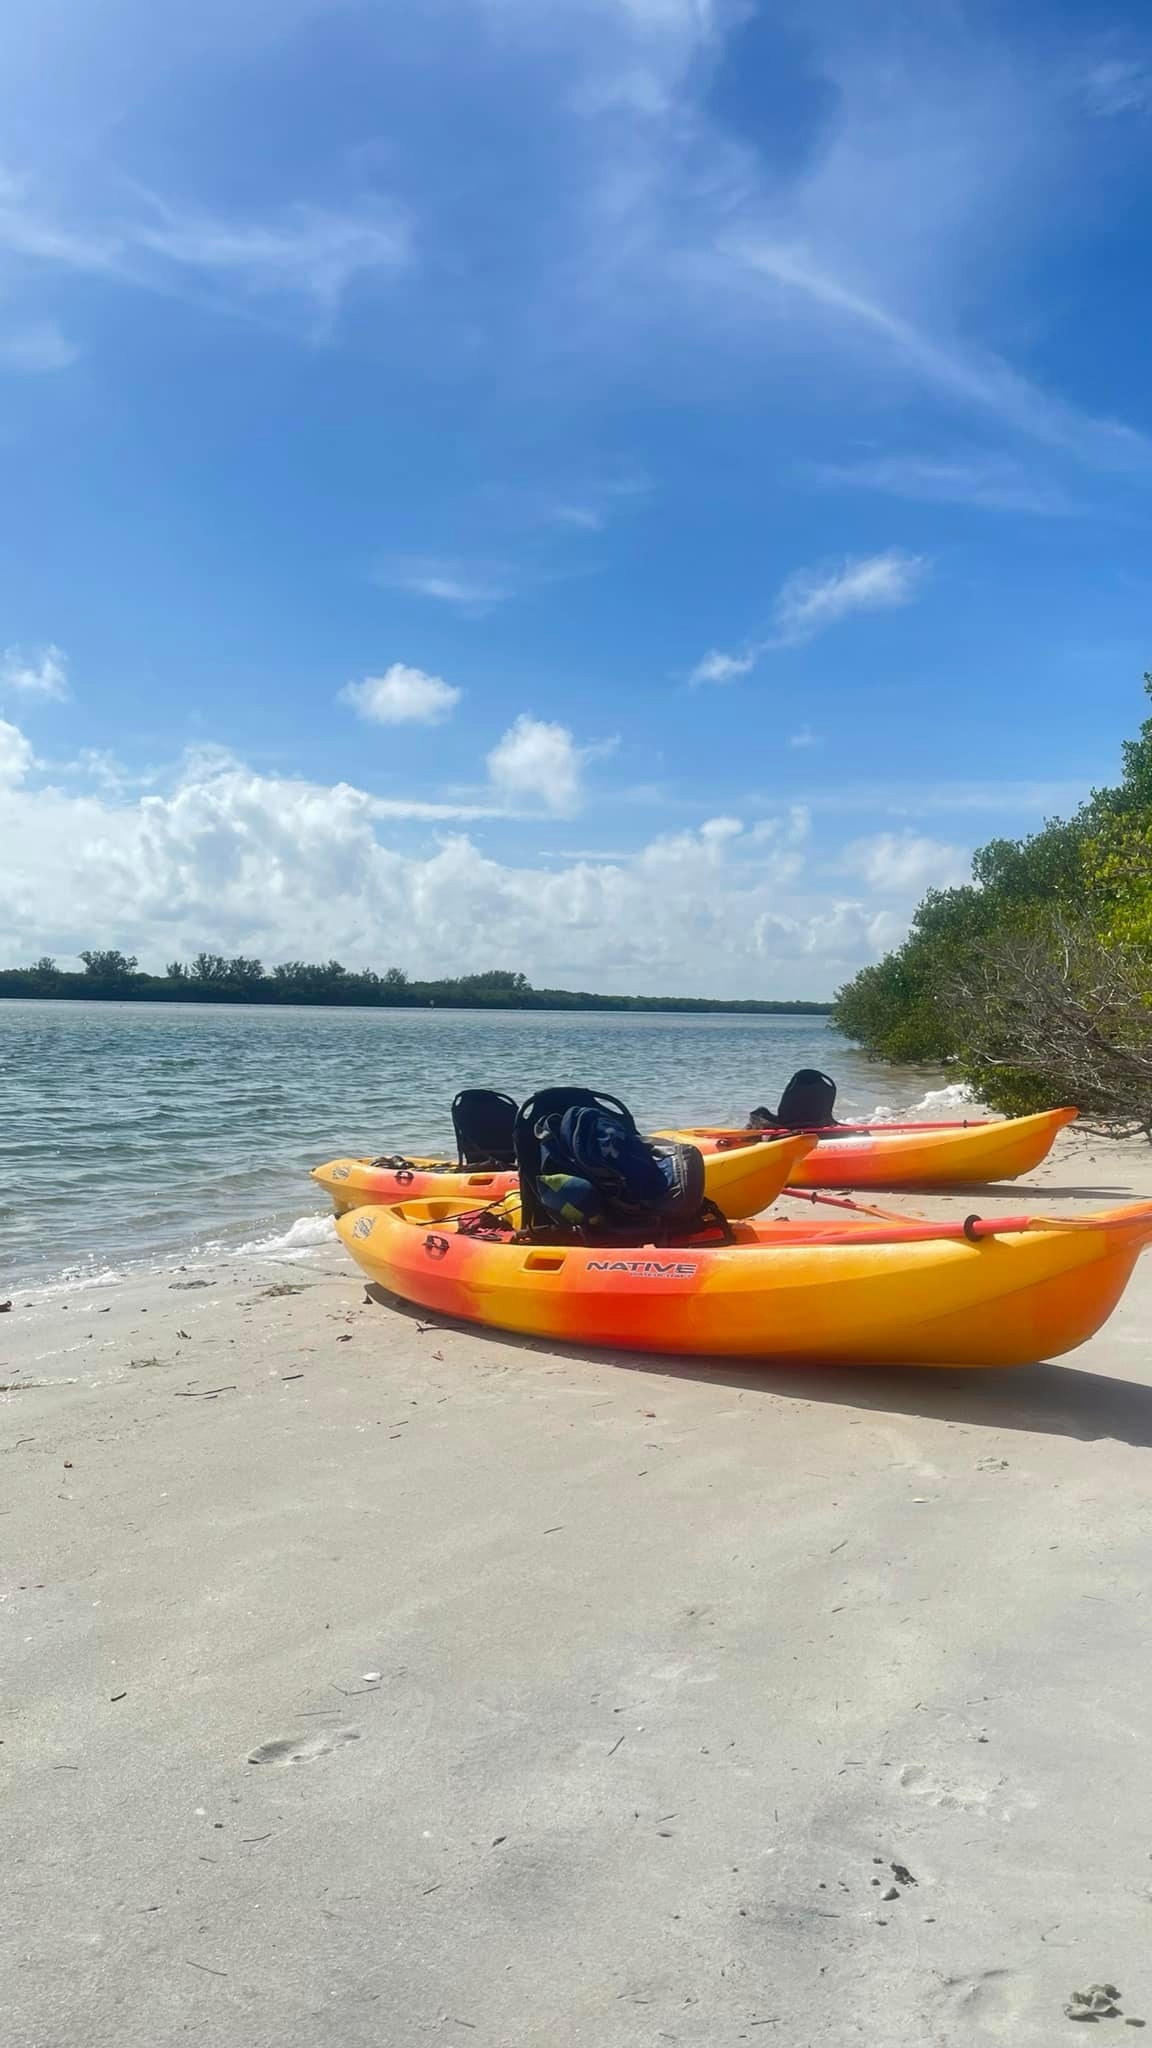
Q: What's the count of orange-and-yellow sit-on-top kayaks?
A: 3